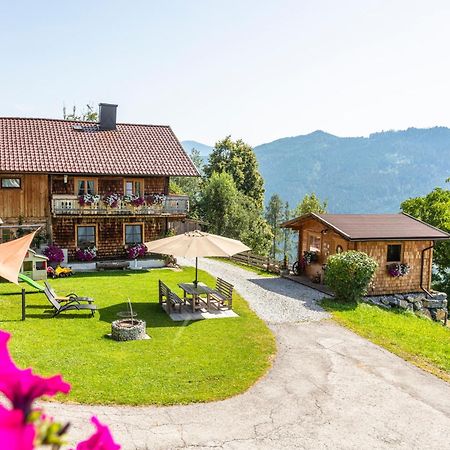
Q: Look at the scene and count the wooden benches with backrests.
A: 2